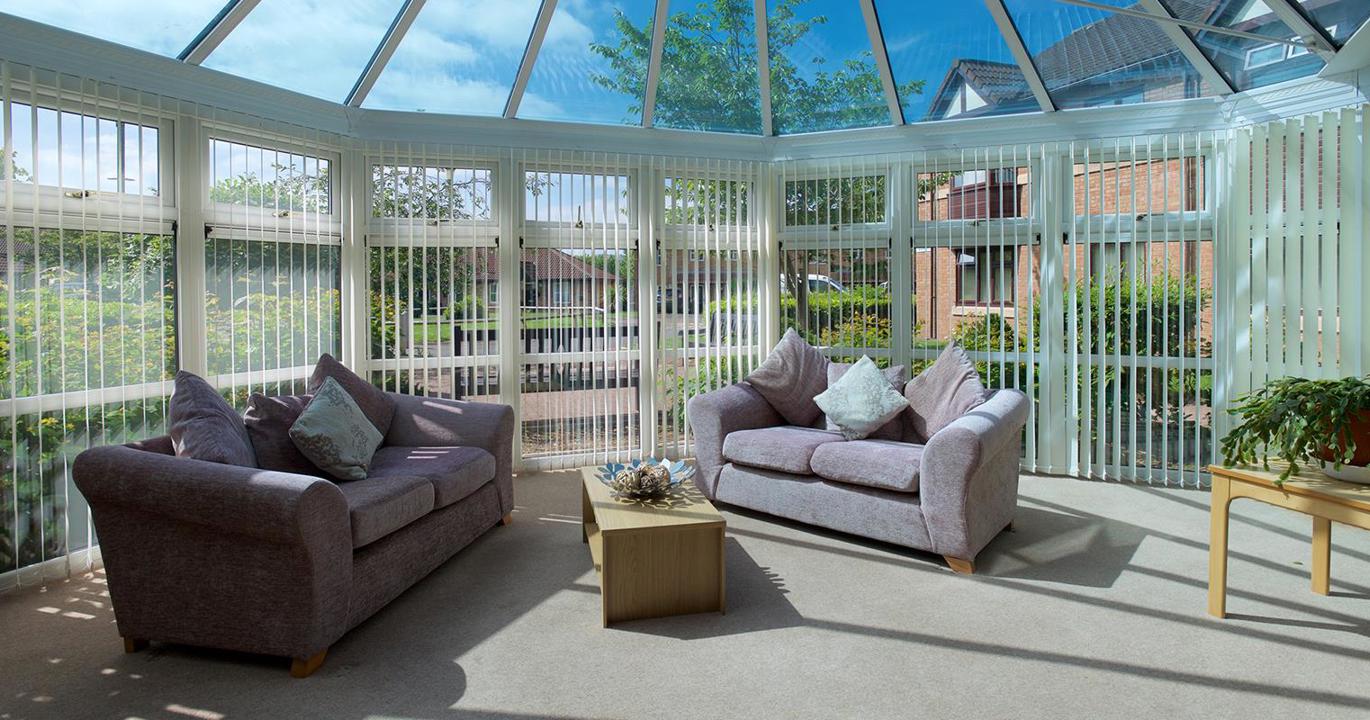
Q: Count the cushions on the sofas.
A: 8